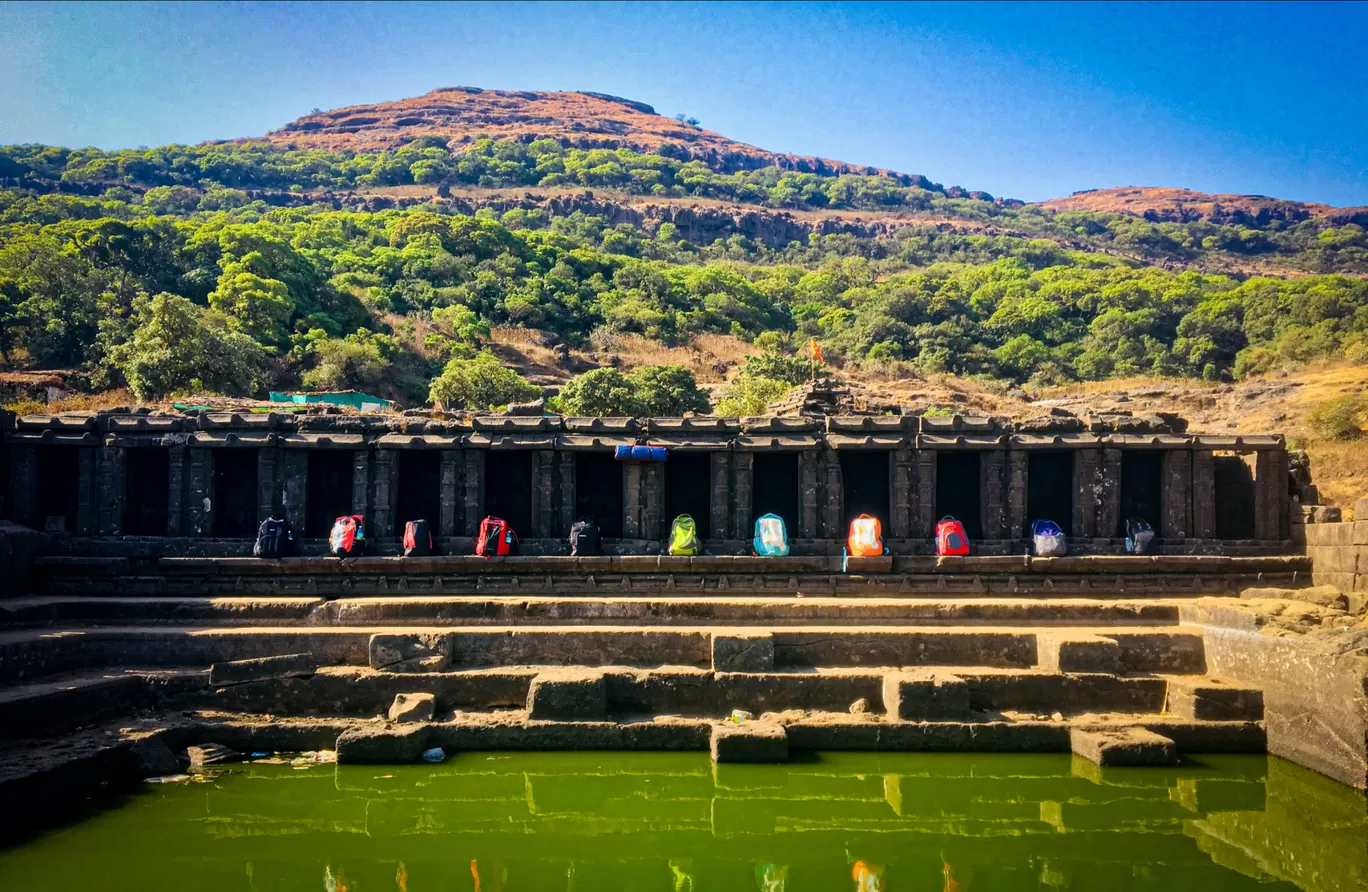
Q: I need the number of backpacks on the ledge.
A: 11